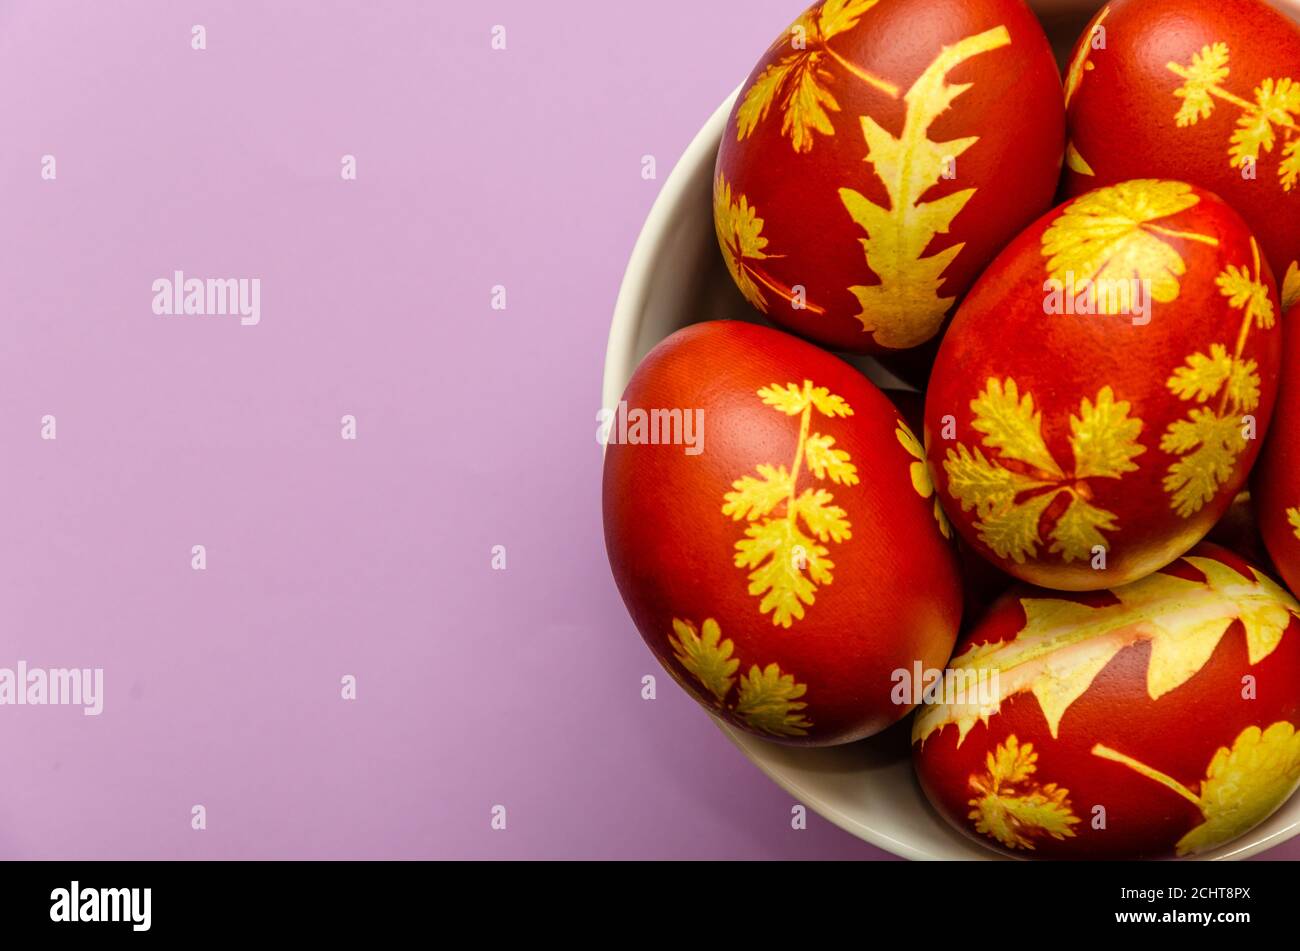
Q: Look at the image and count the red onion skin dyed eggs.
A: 6